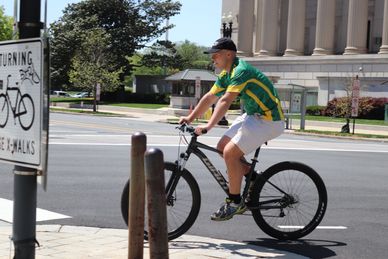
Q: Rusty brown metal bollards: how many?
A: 2